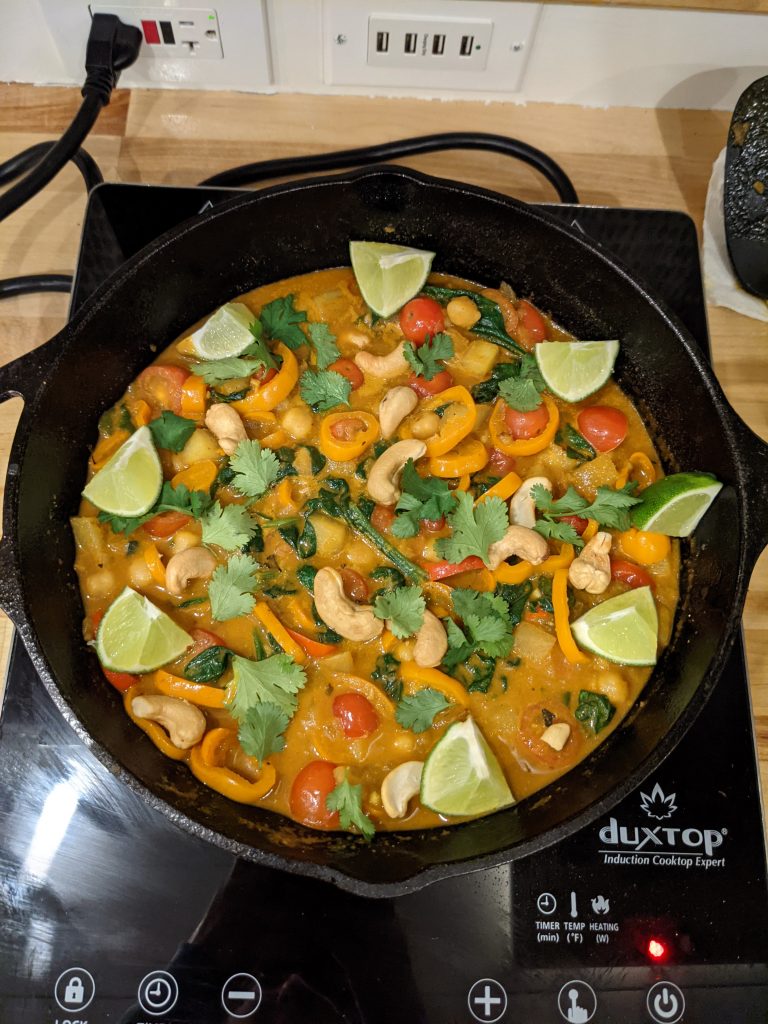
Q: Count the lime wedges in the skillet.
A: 8